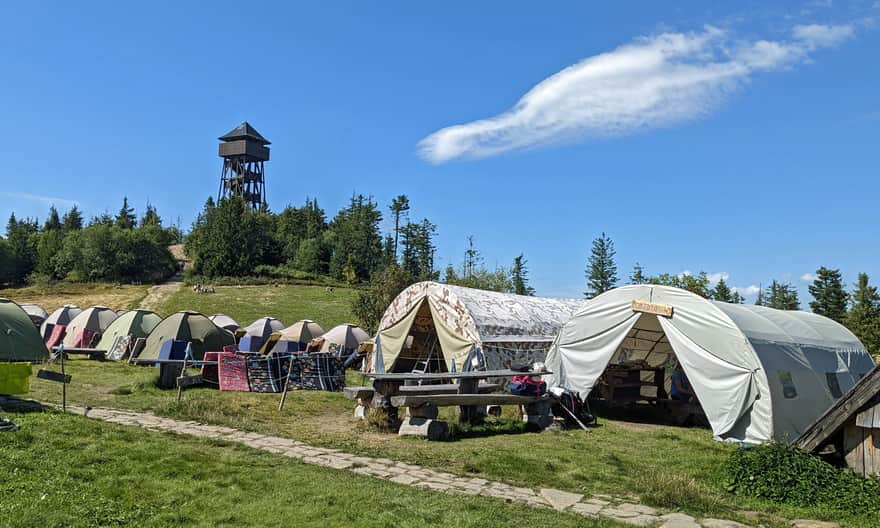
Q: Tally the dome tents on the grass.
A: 11